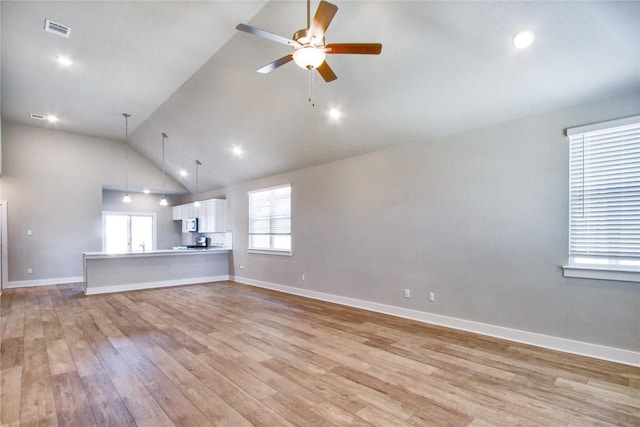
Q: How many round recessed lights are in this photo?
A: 7